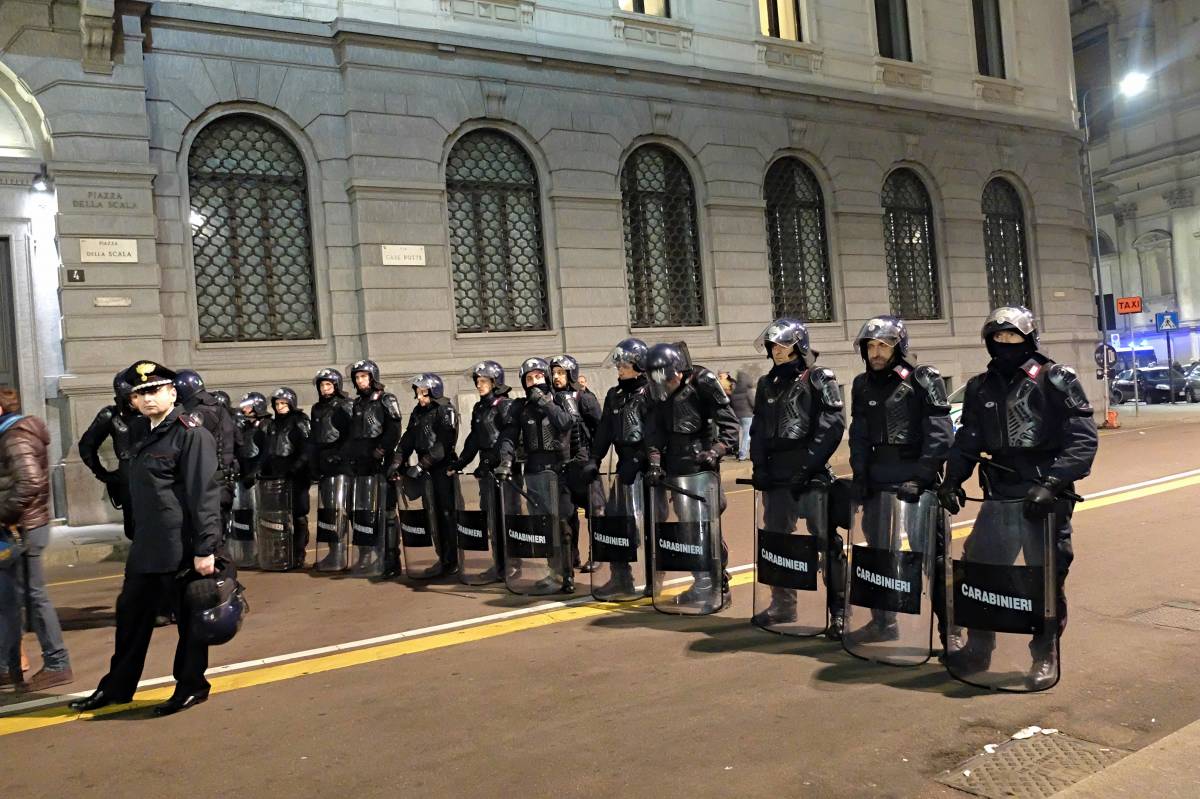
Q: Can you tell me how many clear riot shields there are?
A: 12